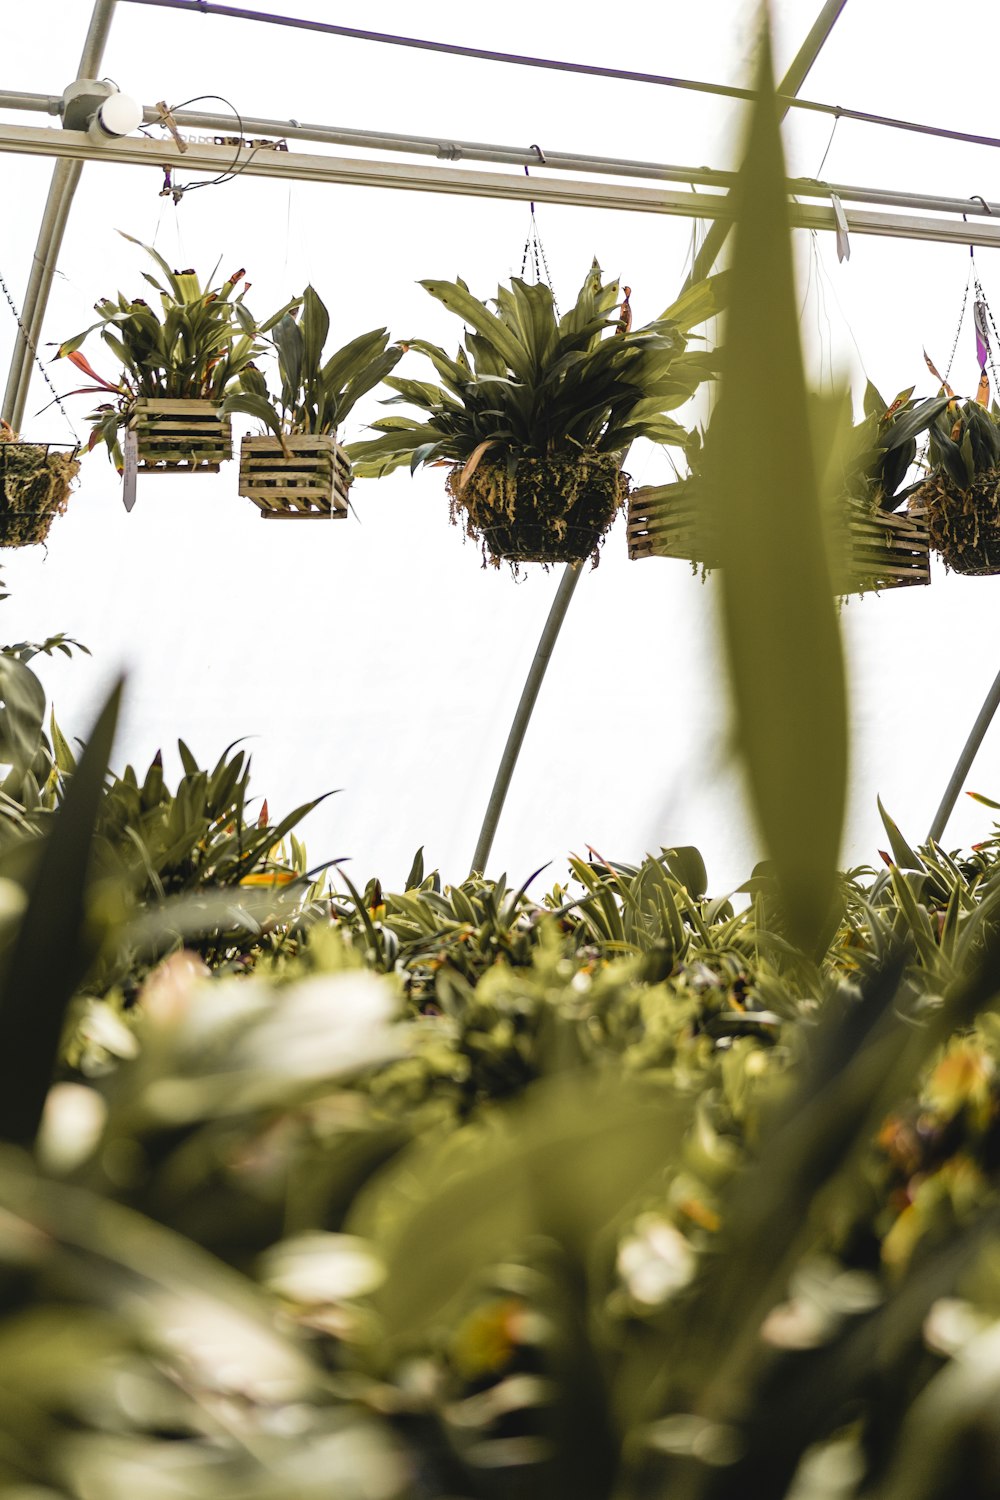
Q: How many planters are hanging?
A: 7